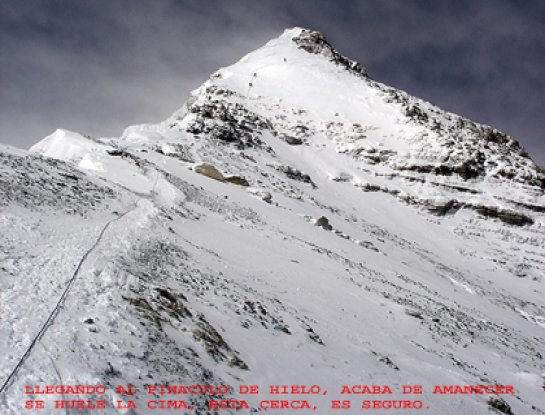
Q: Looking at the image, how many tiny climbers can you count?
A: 3